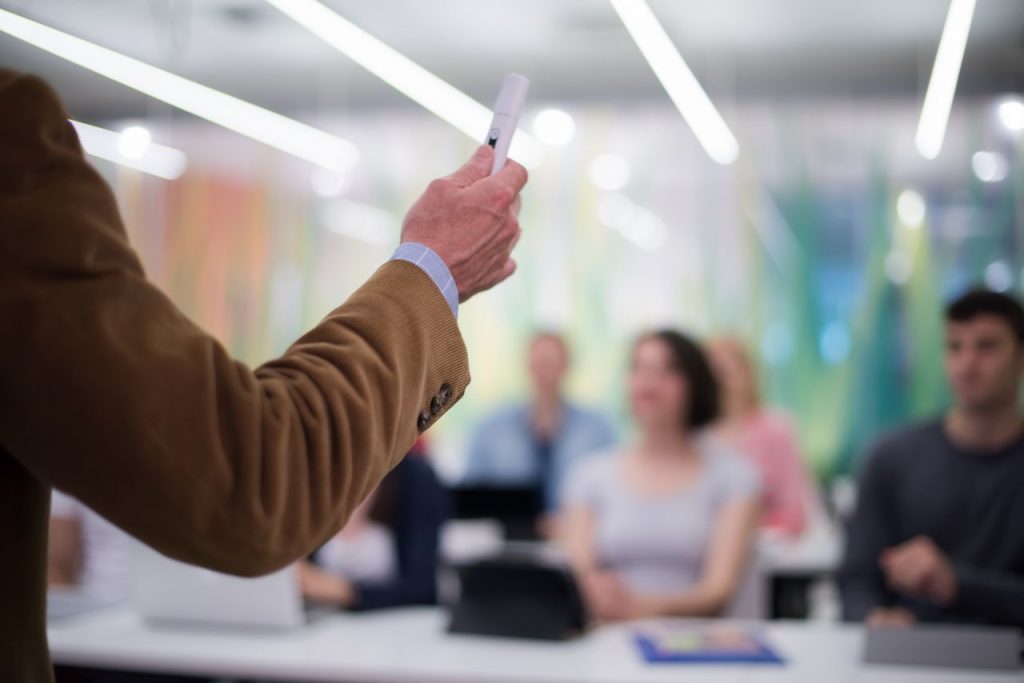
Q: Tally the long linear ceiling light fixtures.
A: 5